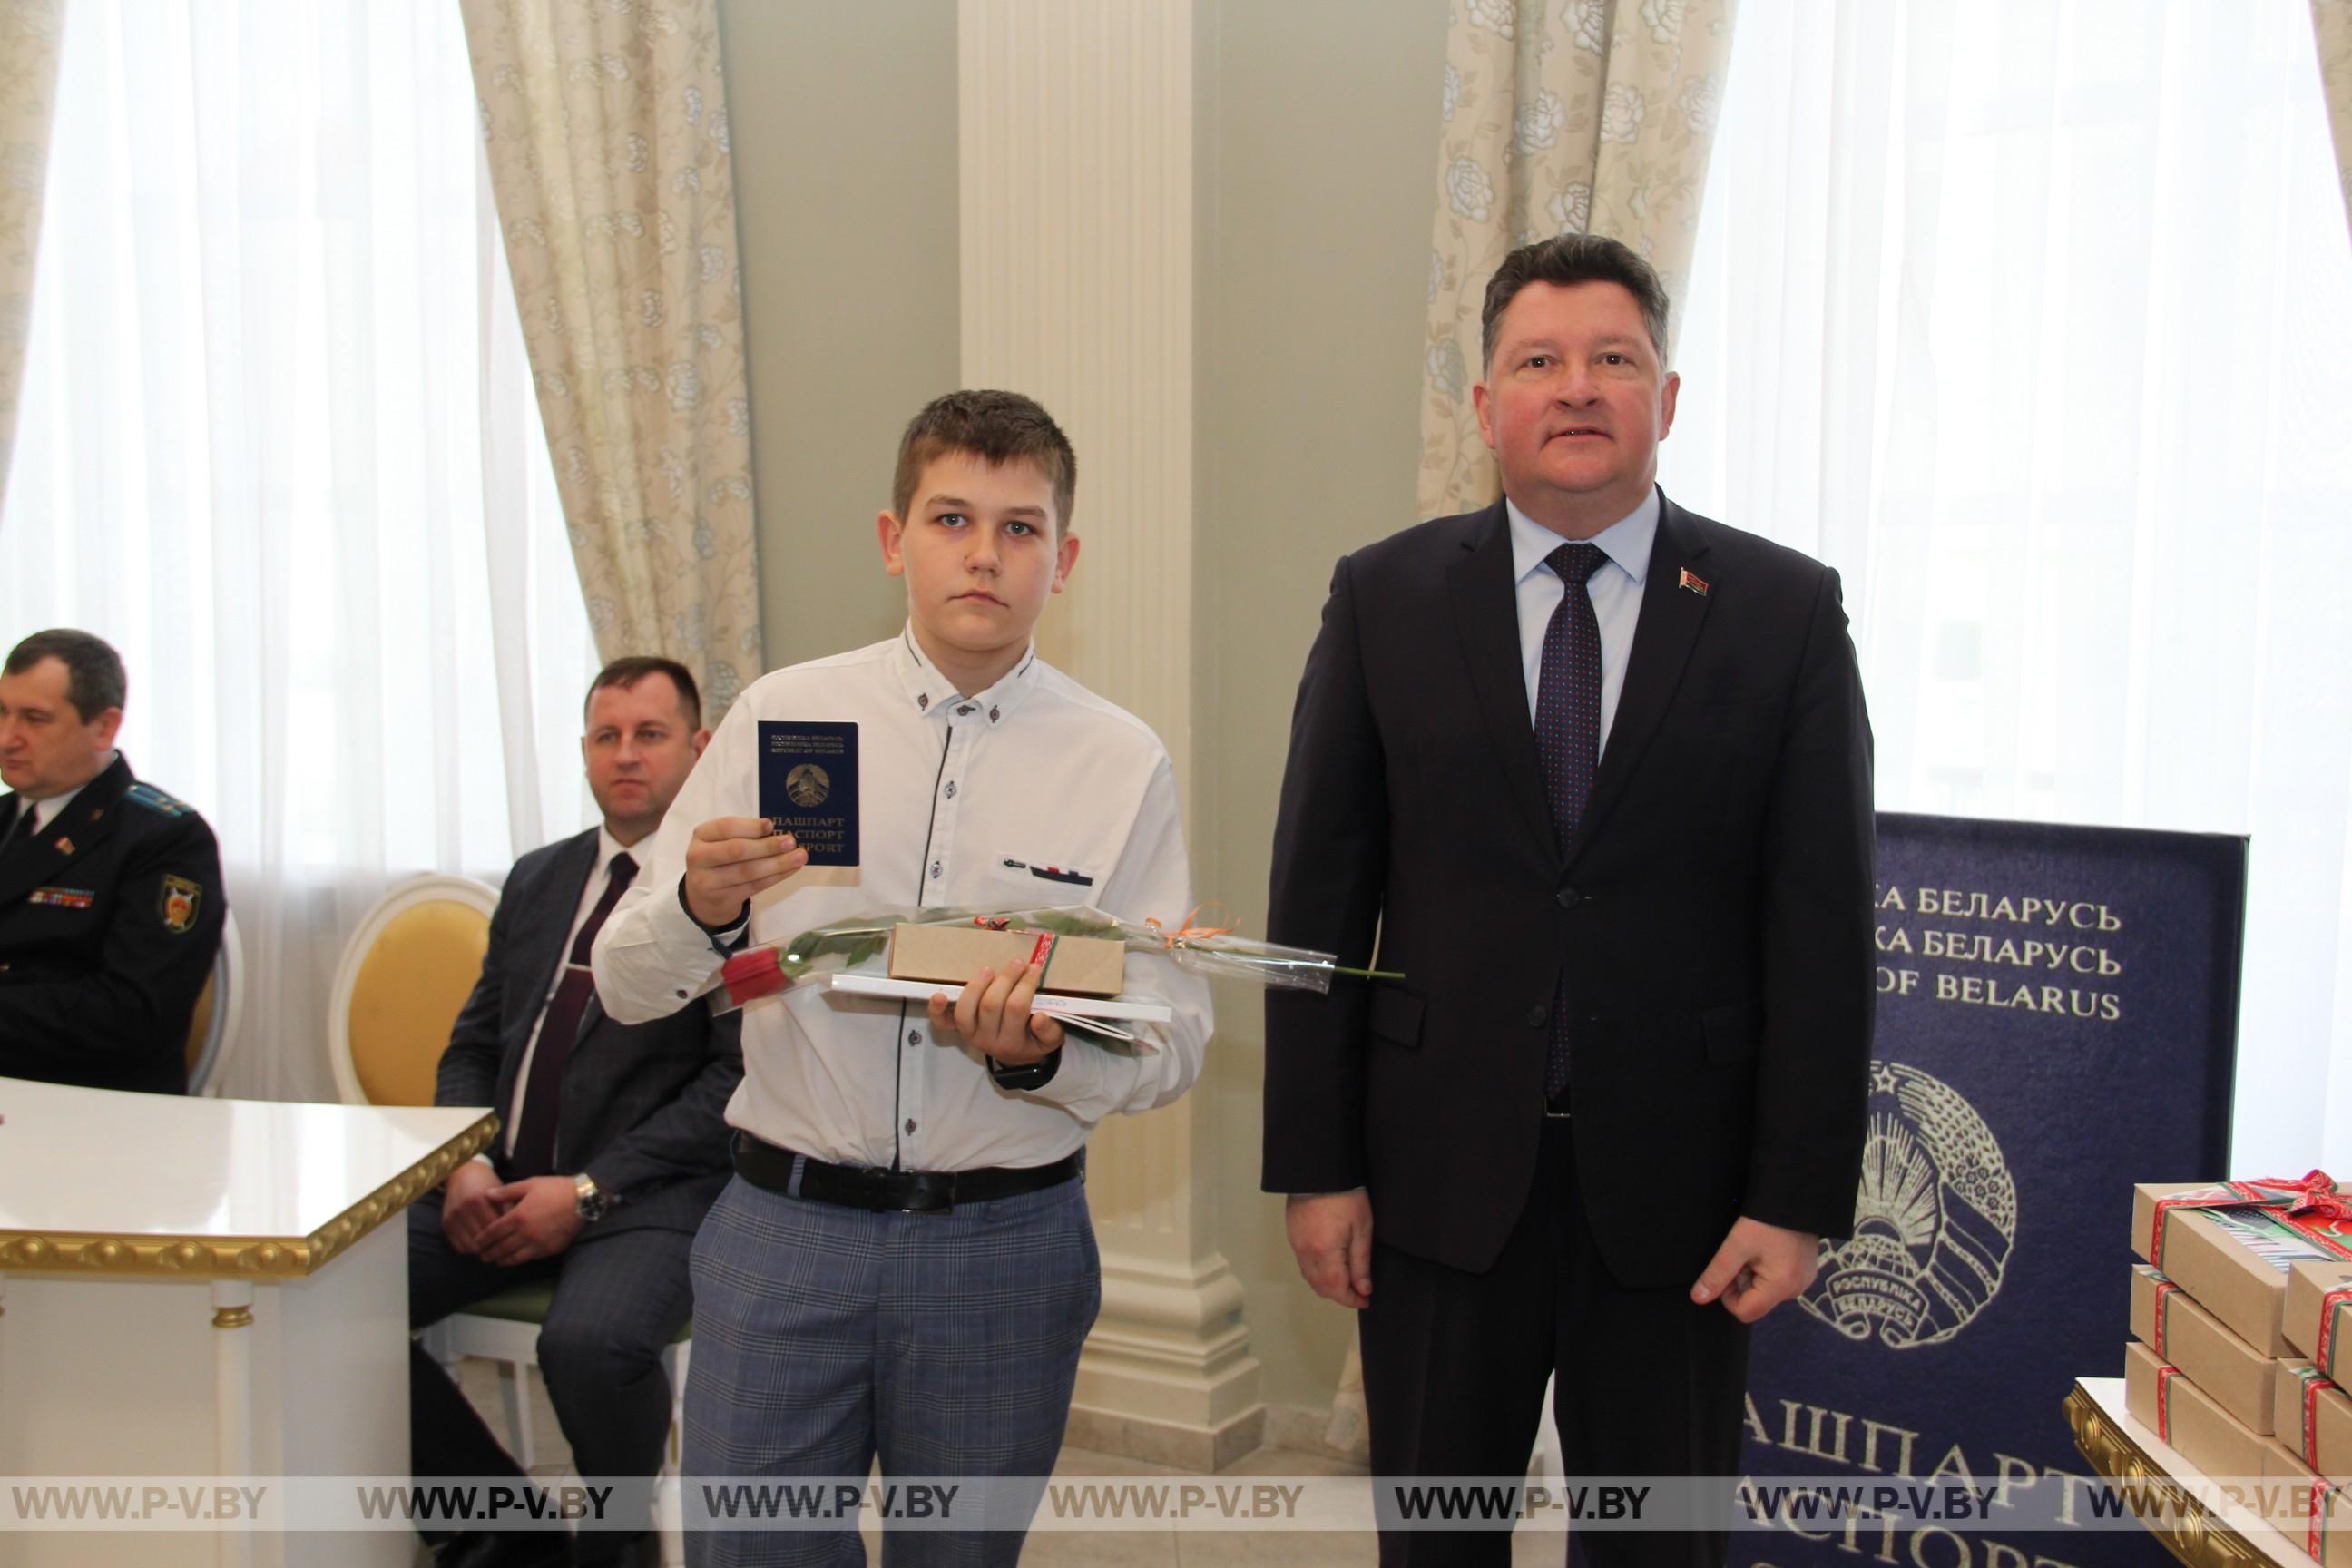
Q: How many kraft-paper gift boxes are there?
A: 7